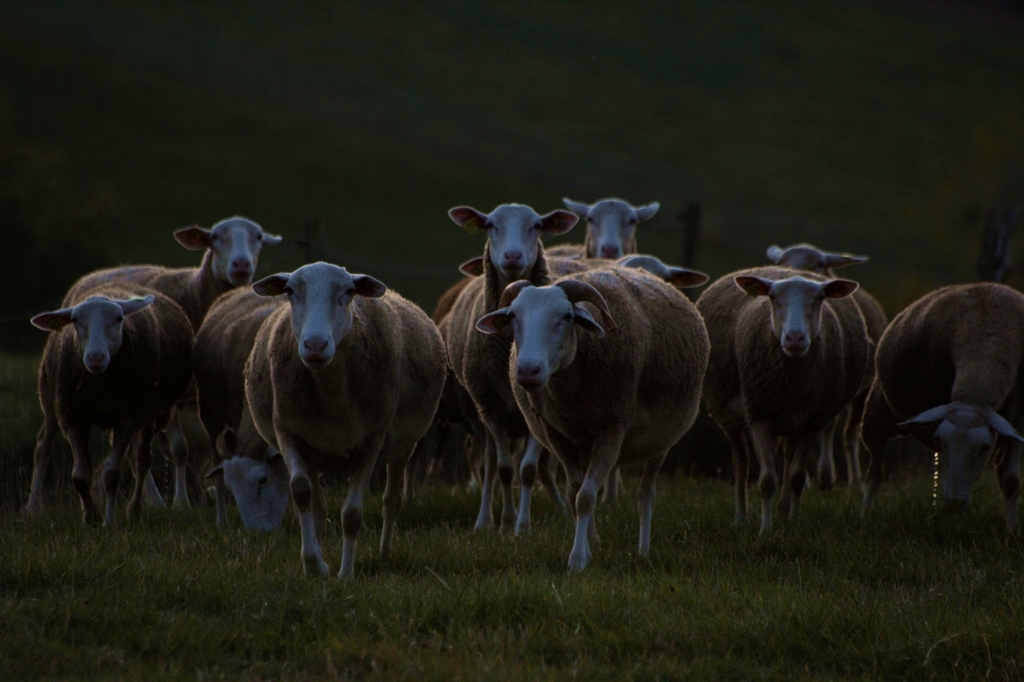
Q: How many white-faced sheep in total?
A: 11